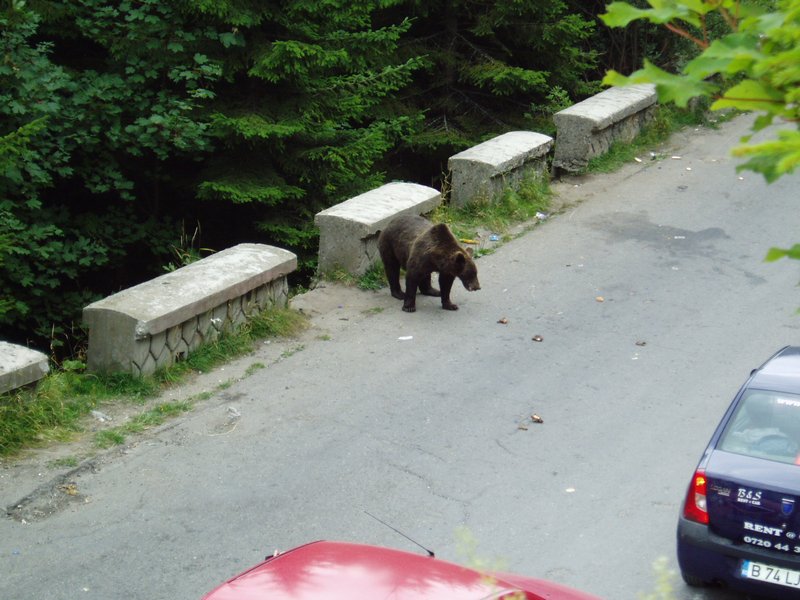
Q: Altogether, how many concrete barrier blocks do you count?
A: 5